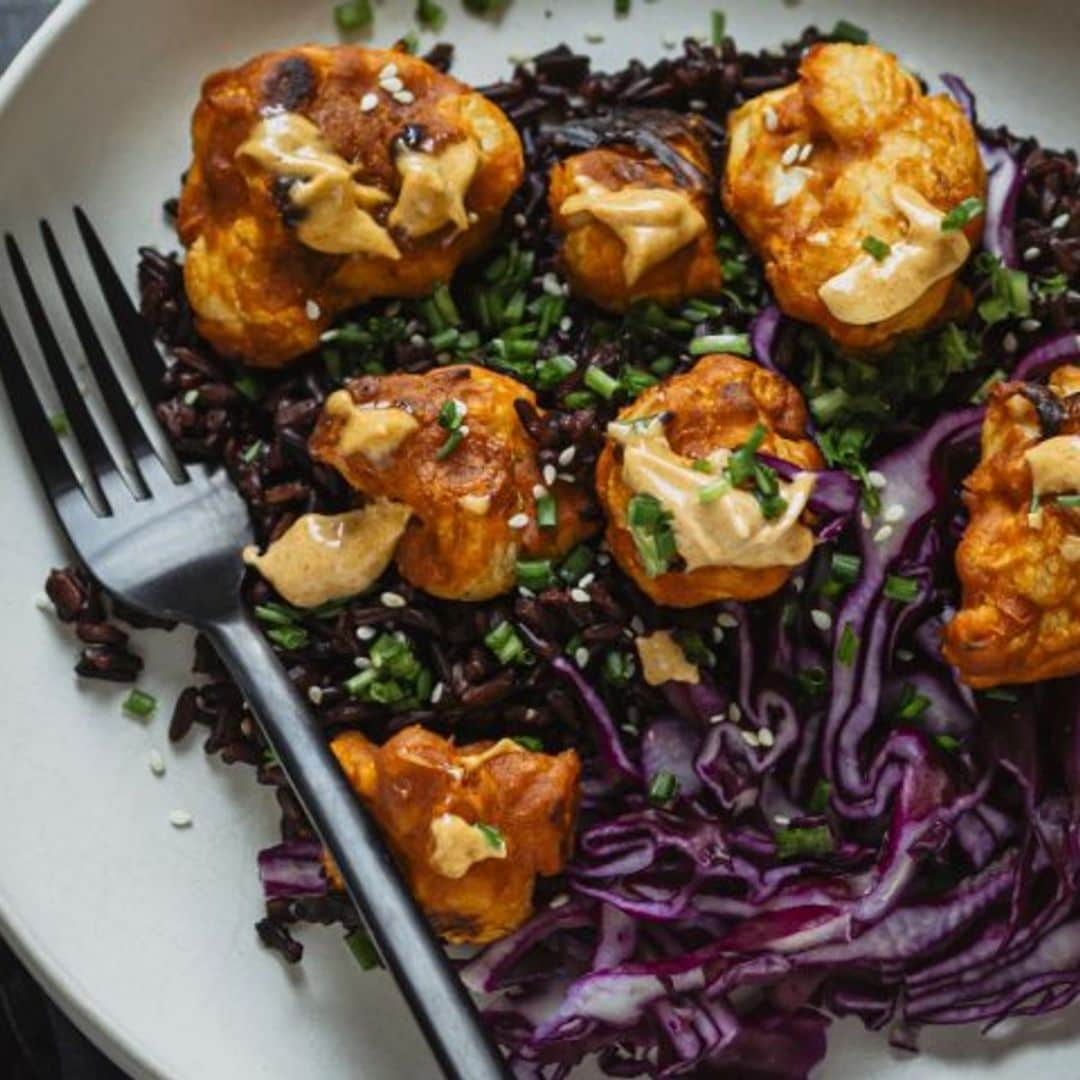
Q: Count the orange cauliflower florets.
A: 7